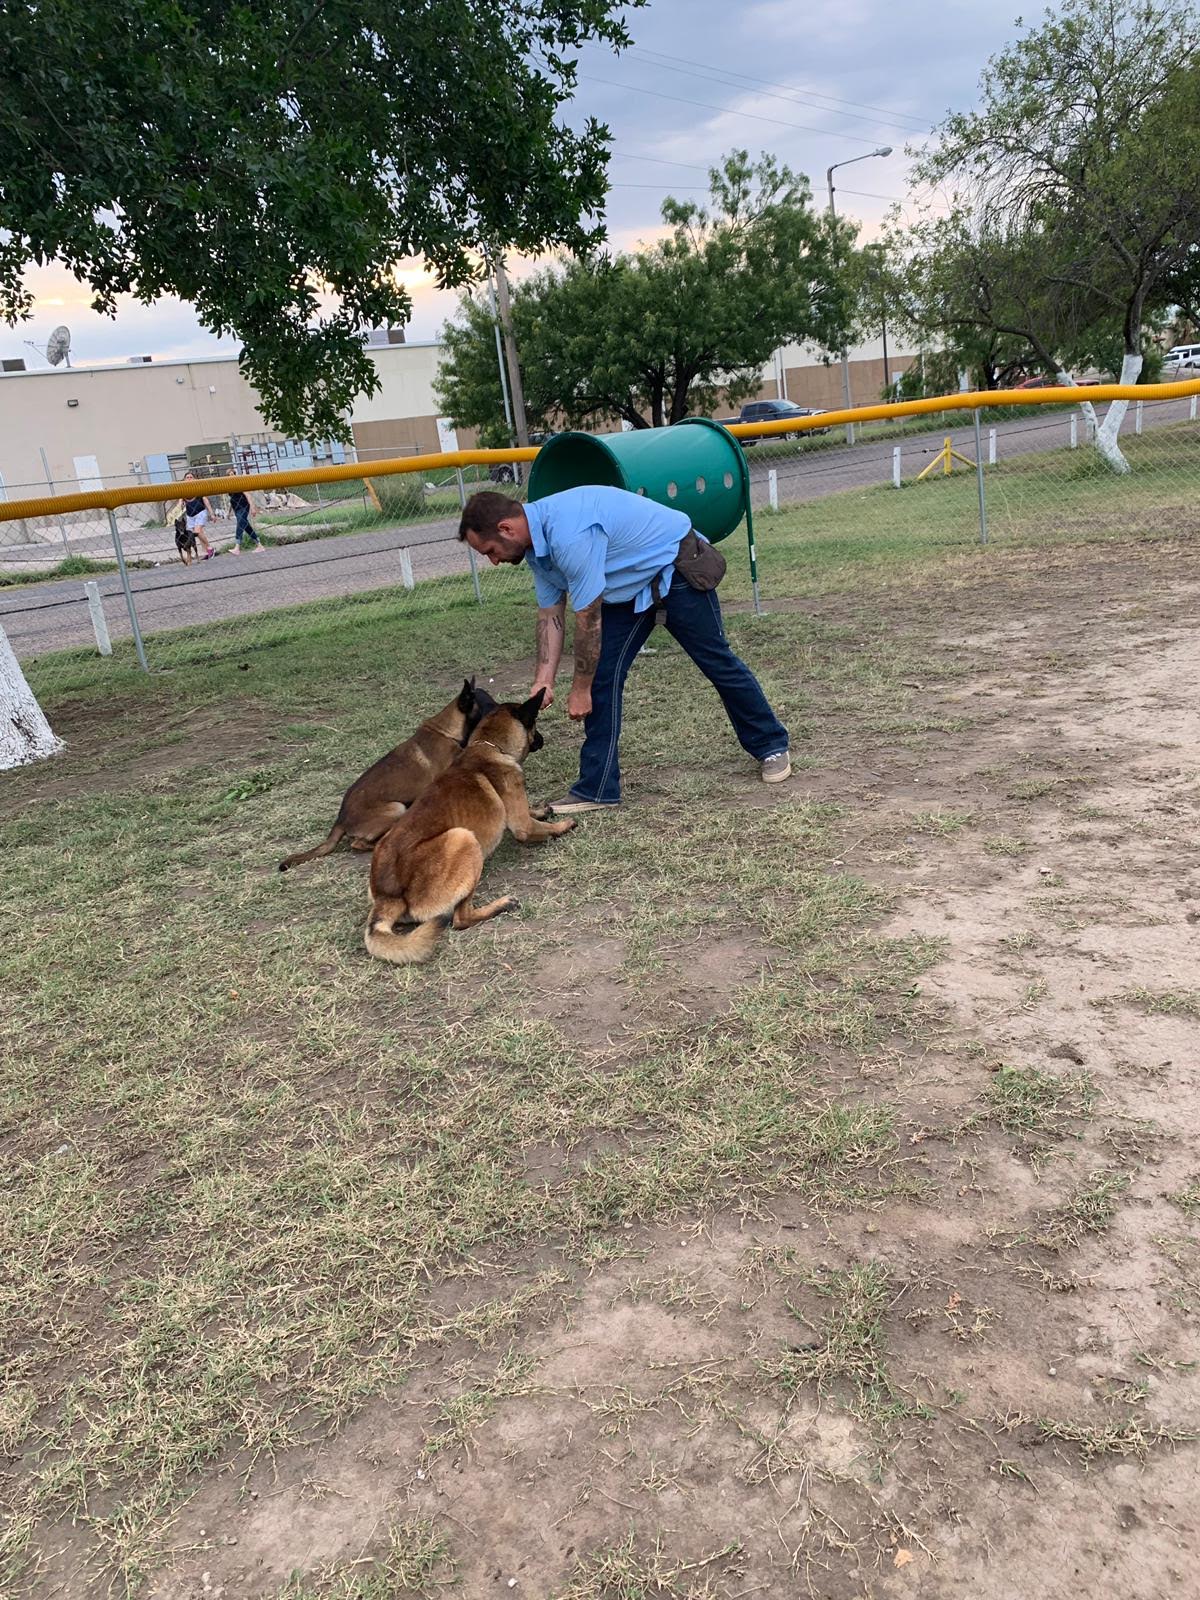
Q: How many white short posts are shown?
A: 8